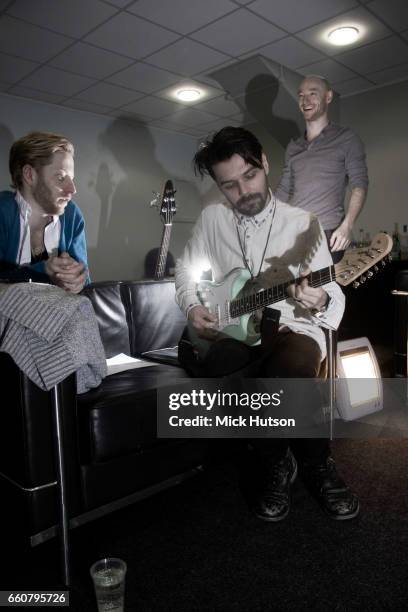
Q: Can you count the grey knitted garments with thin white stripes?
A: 1